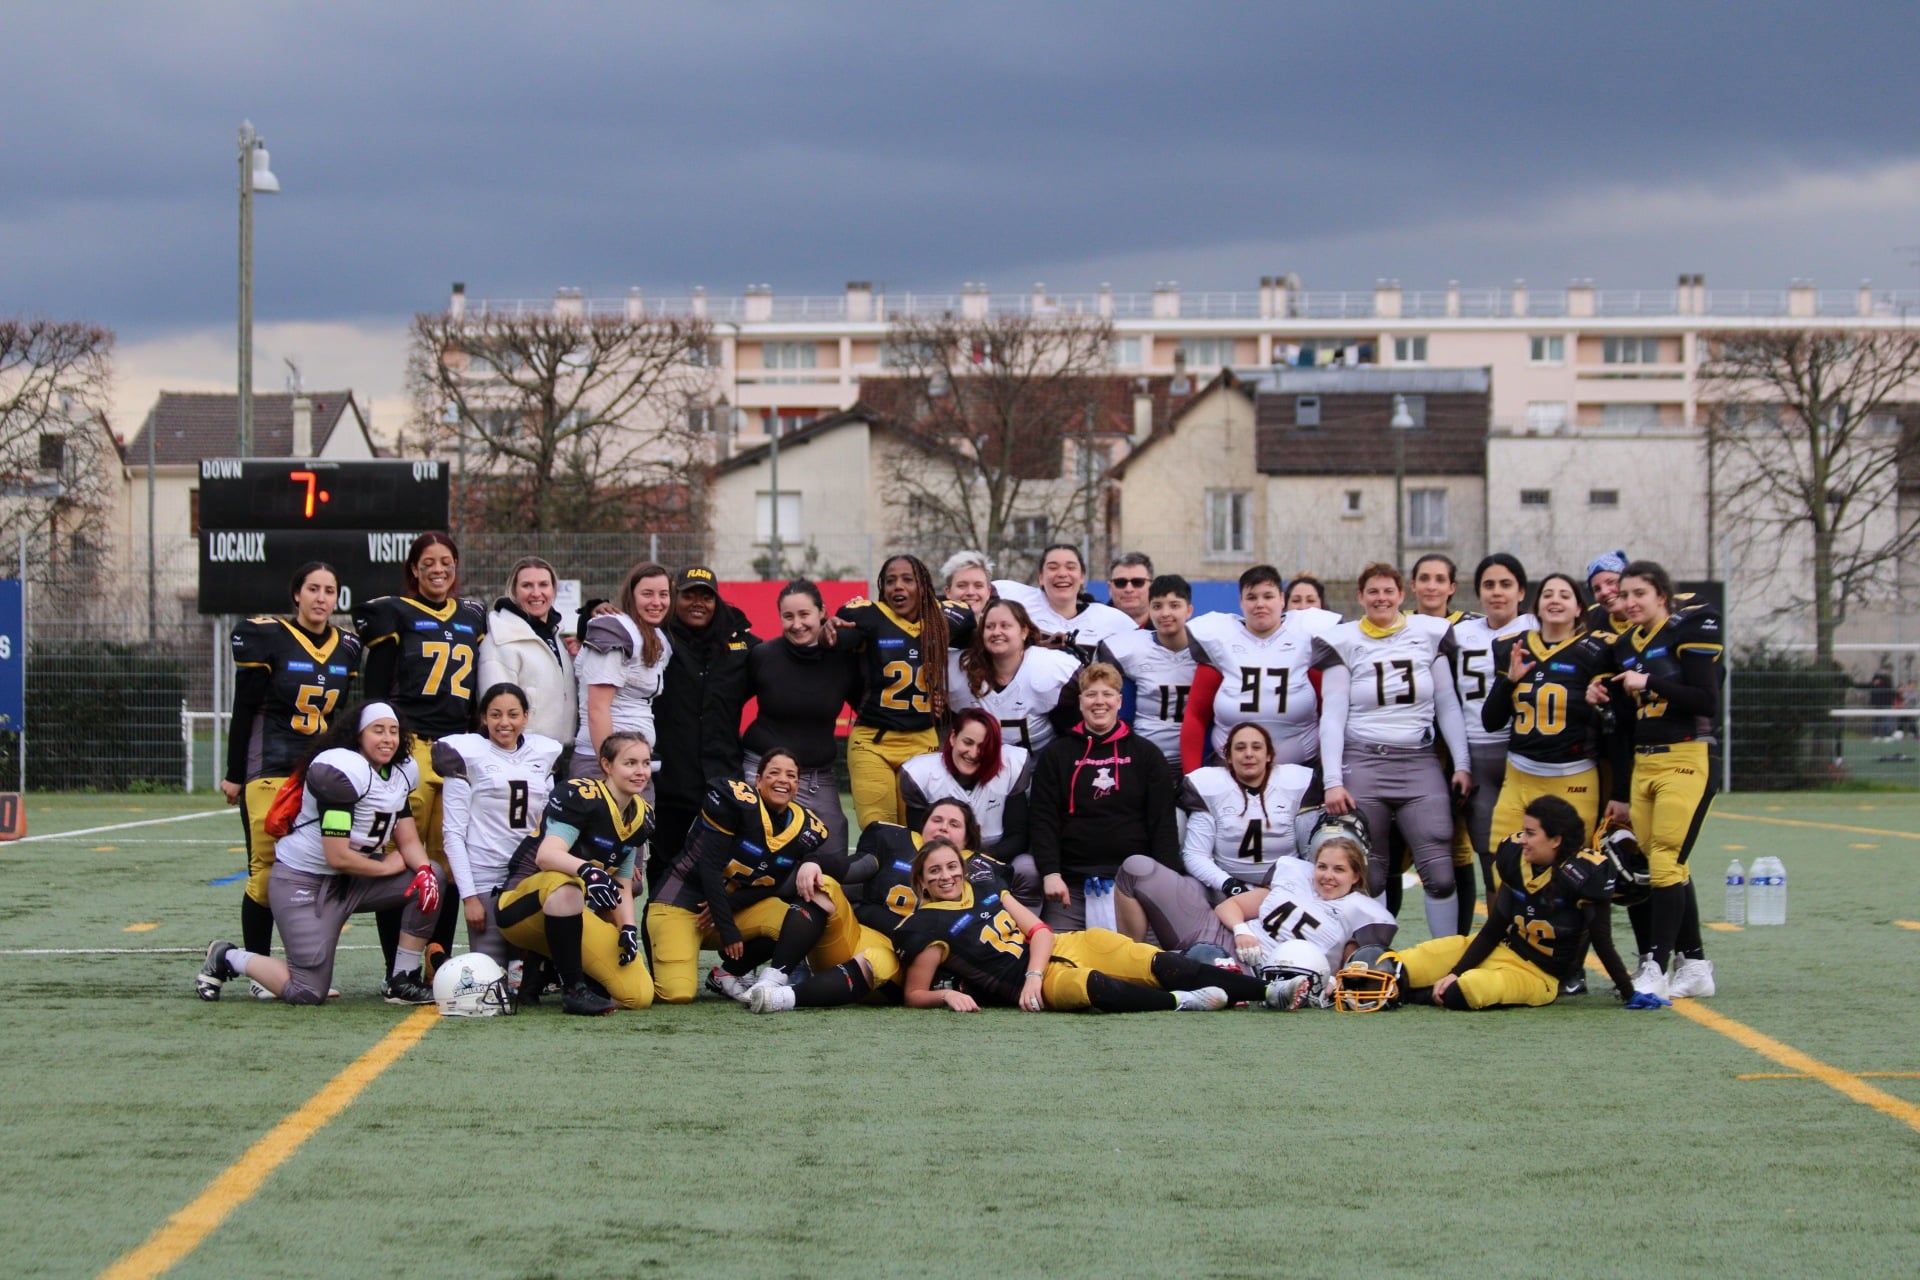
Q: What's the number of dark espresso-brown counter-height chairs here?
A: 0